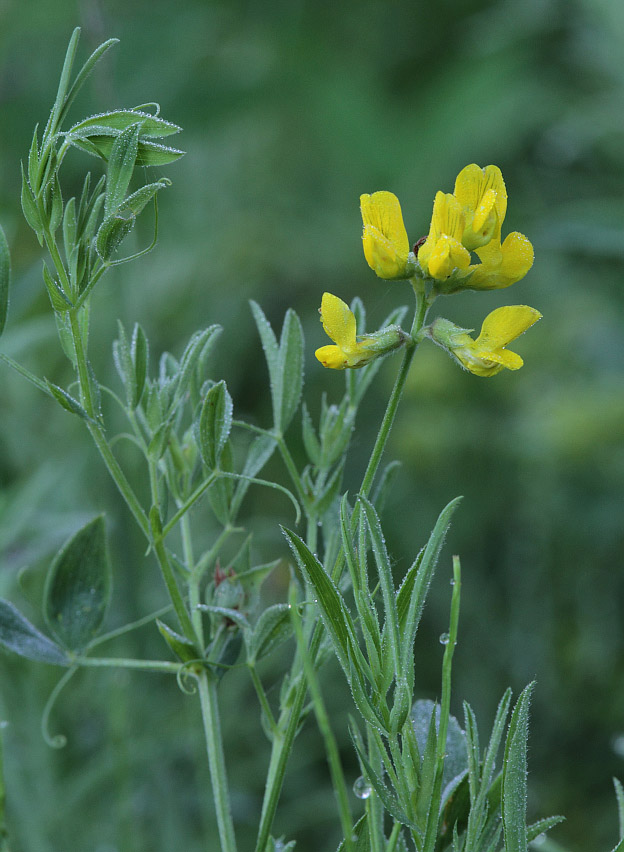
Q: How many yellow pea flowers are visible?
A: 6